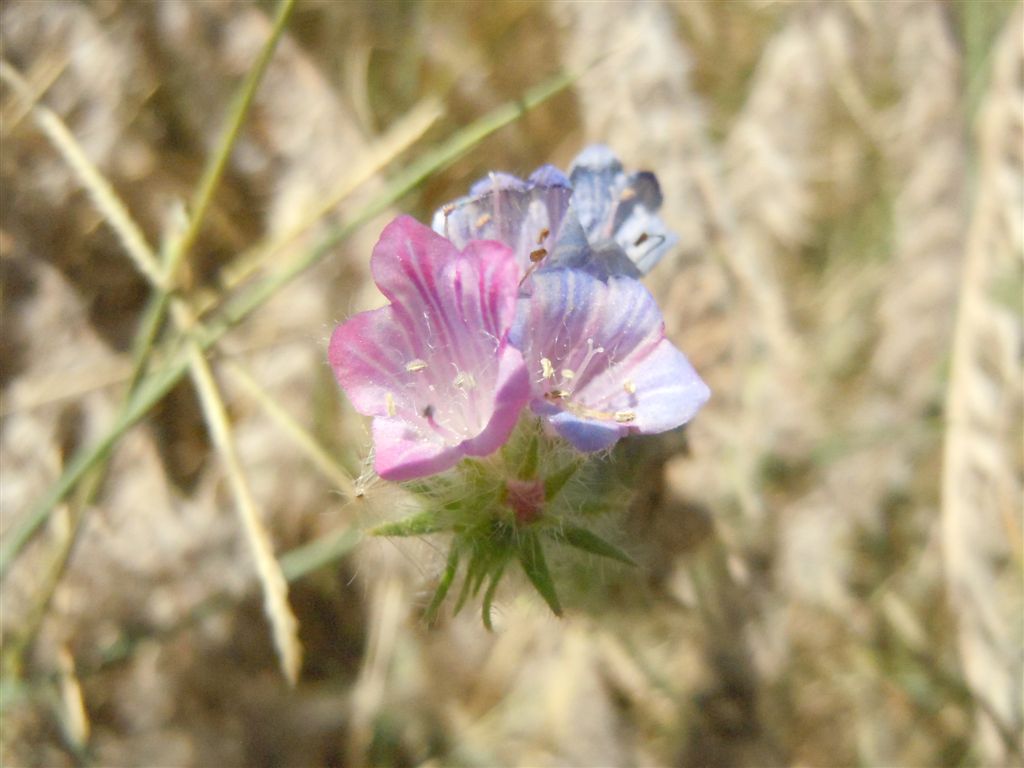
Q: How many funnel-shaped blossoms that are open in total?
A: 4